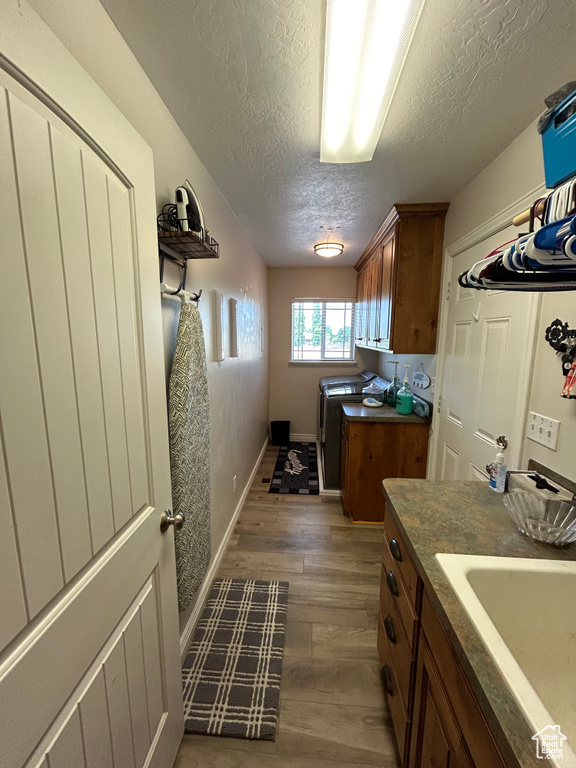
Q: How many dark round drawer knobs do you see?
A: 4